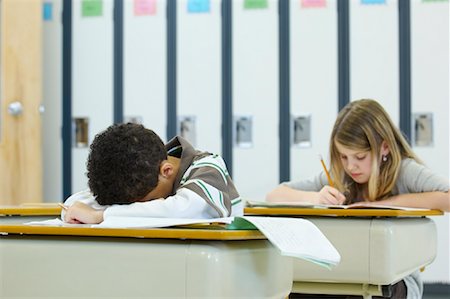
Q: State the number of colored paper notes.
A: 8